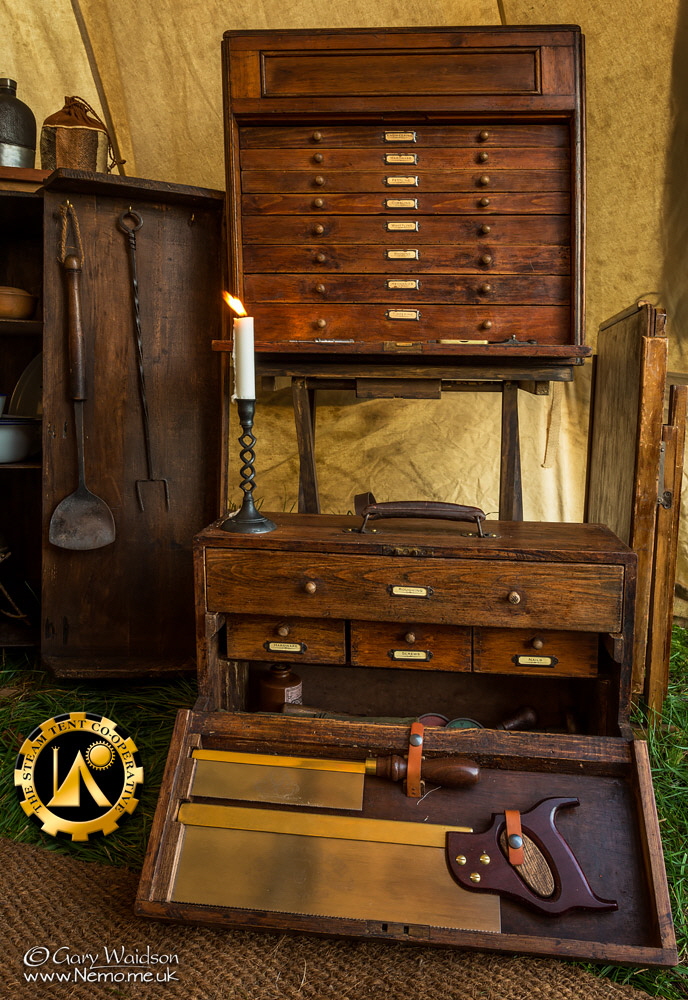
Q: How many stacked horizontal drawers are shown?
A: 8